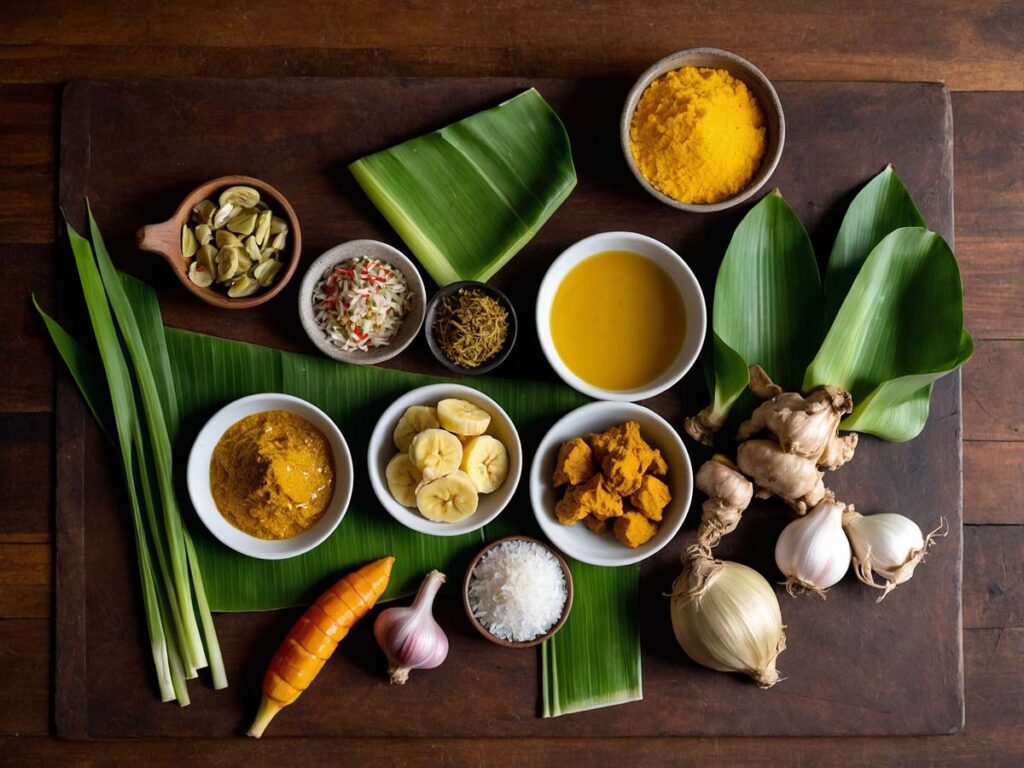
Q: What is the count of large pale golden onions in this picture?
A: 1